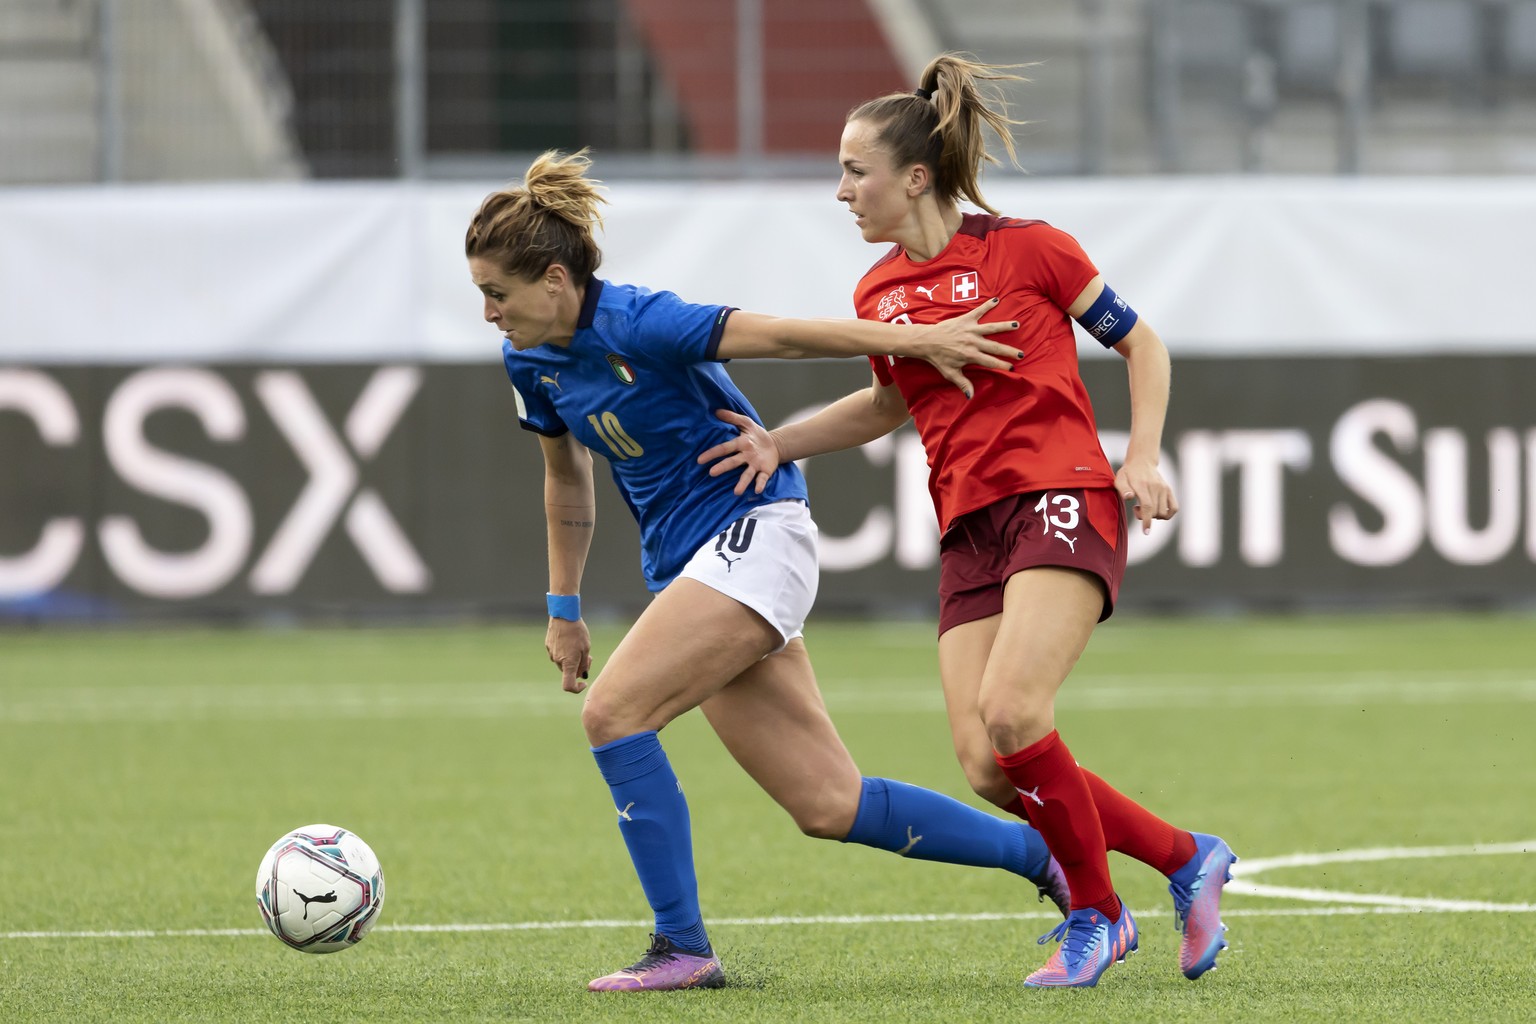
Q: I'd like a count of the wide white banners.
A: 1